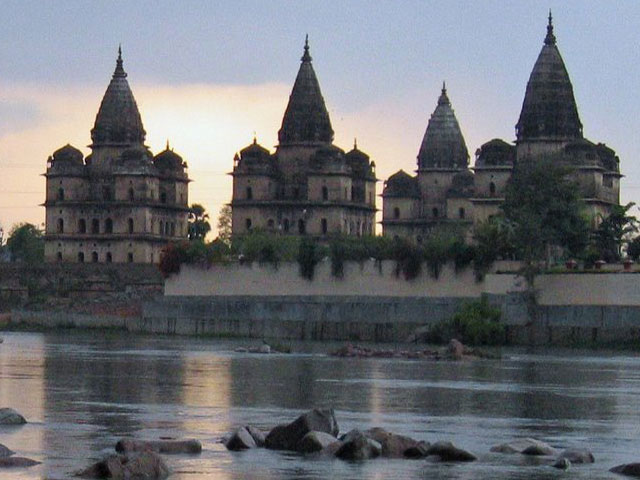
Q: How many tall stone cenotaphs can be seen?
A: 4